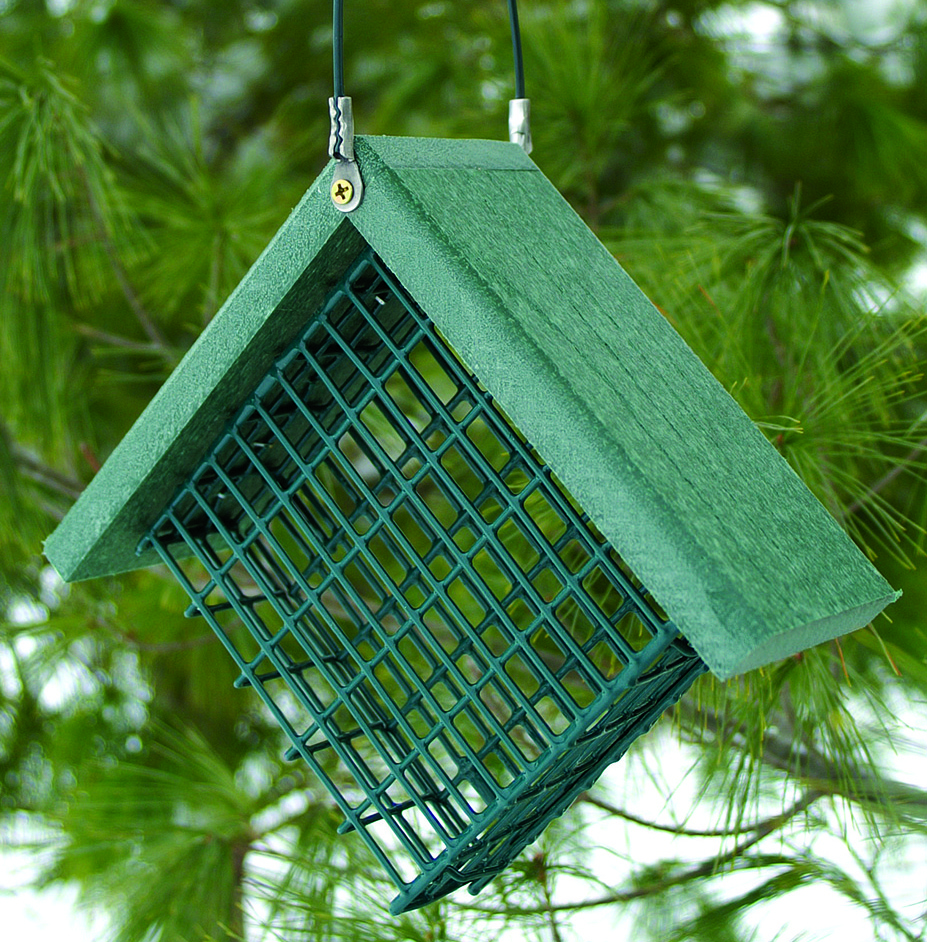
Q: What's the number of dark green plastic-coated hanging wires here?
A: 2